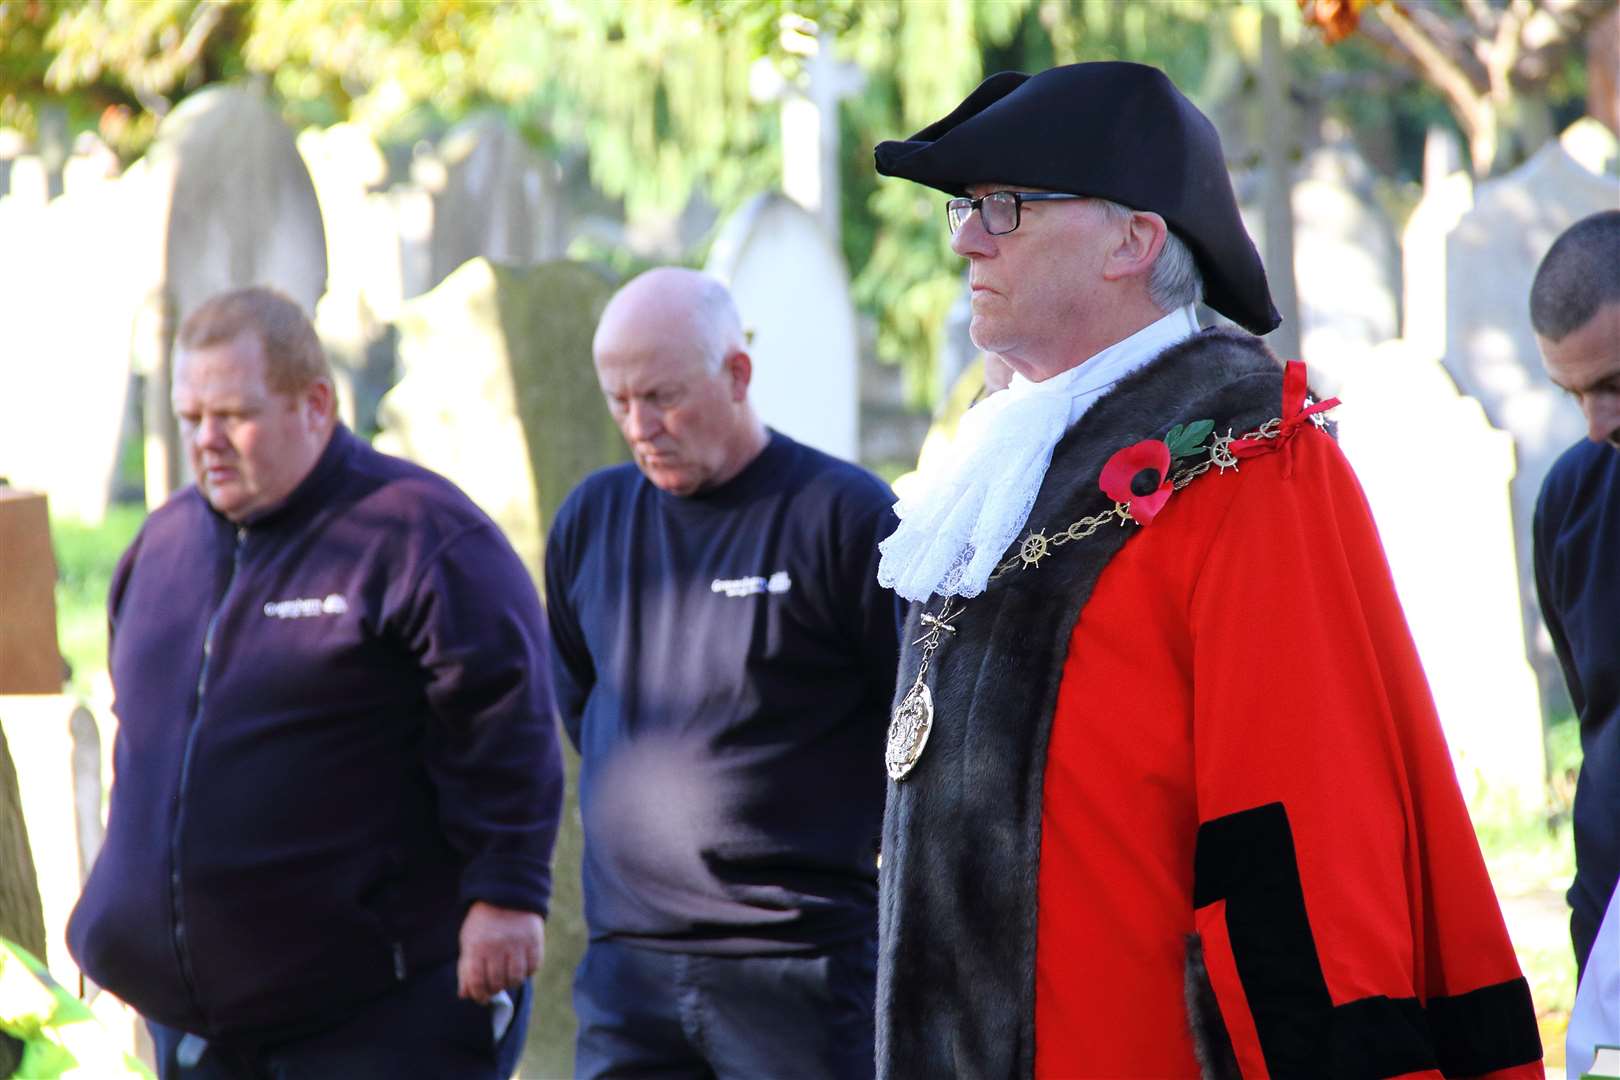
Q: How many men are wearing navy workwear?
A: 3